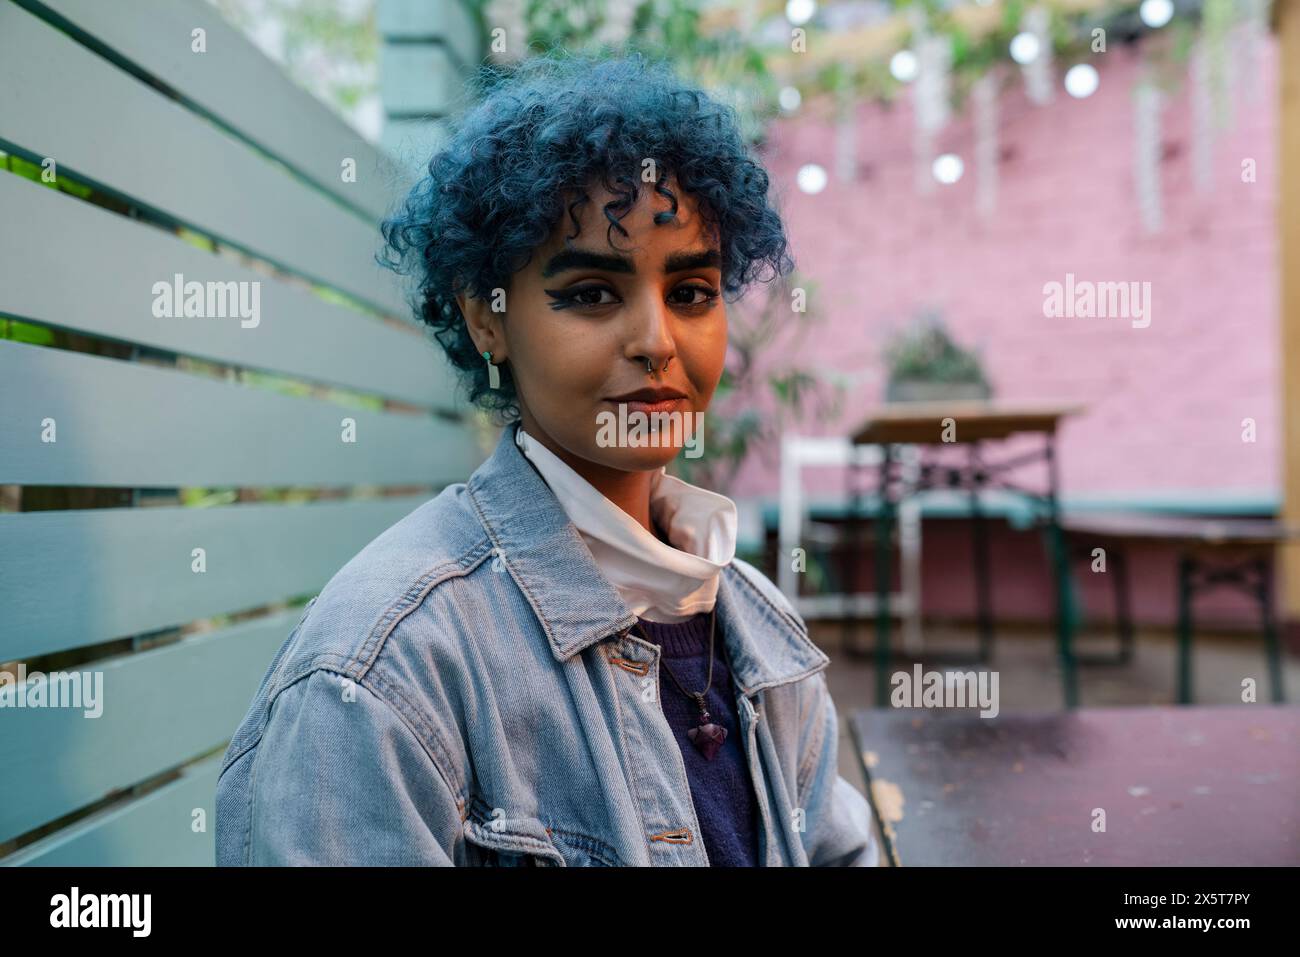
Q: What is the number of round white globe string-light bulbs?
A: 8